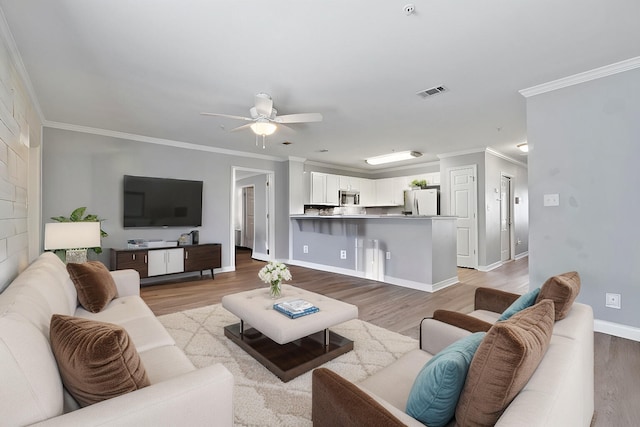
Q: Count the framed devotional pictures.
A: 0